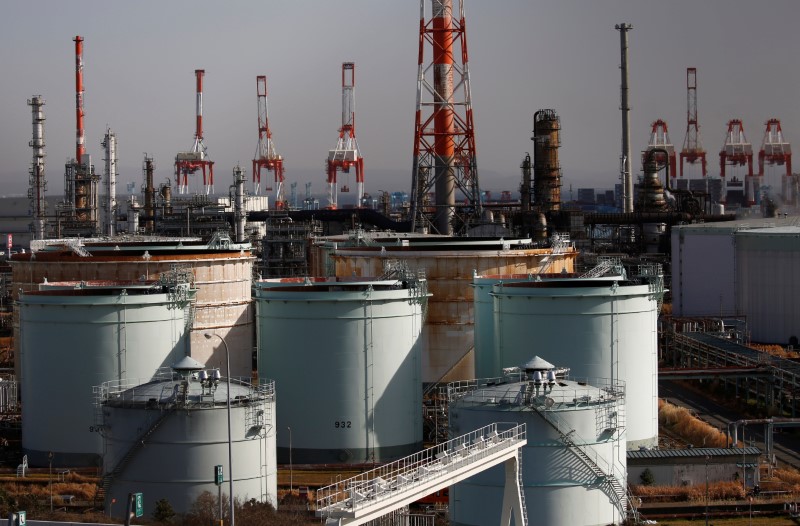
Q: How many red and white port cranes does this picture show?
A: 7